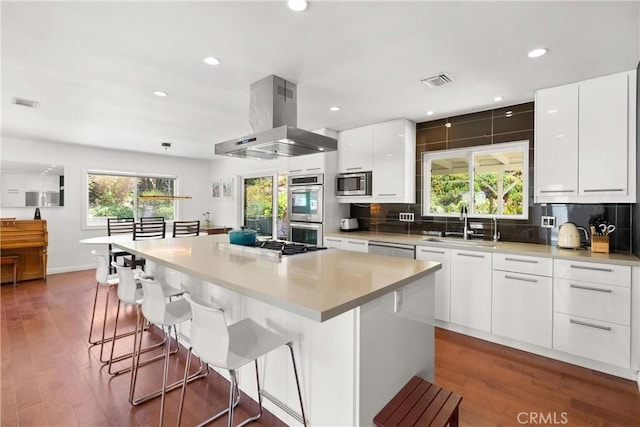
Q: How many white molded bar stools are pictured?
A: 4